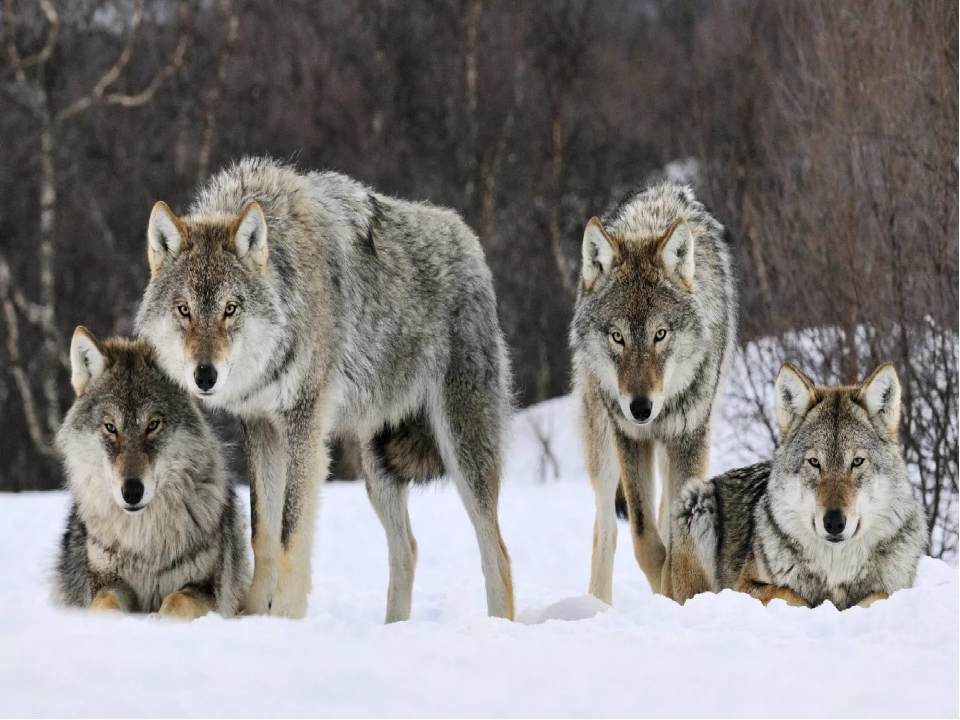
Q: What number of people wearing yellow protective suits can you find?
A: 0